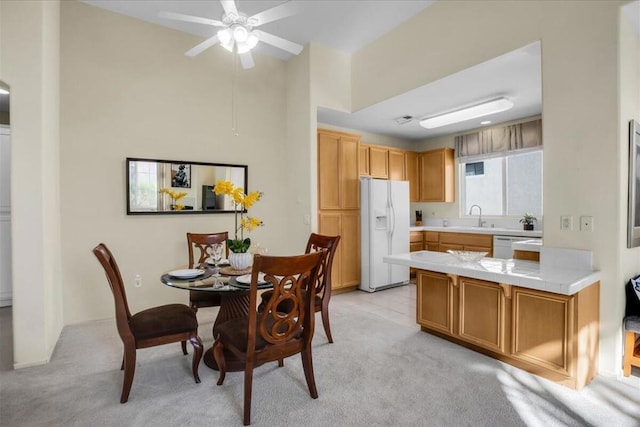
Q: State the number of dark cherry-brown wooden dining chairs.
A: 4